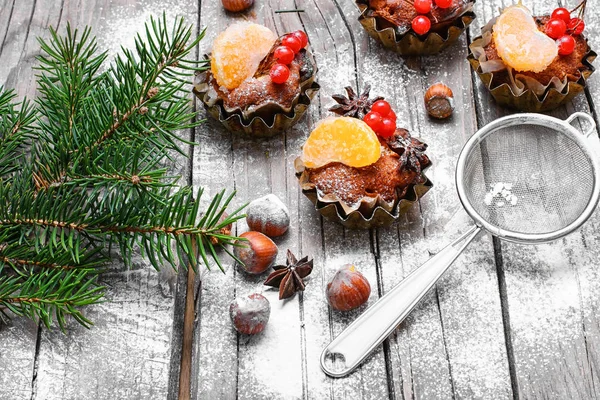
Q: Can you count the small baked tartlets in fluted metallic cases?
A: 4